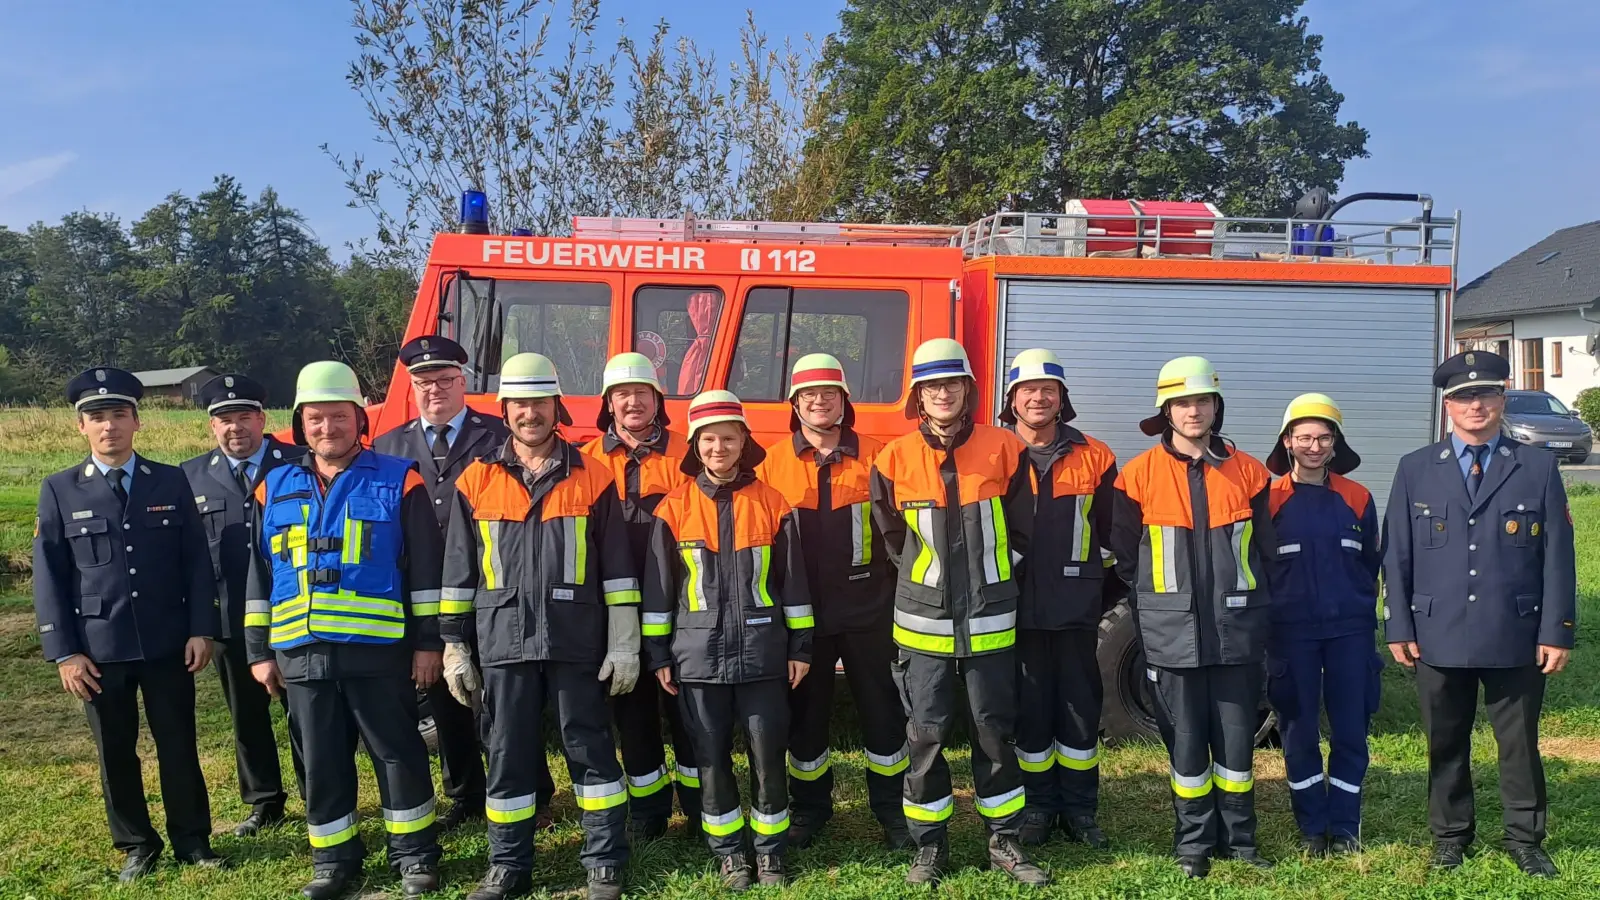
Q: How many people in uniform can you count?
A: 13